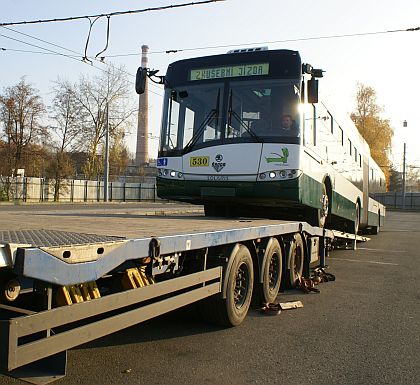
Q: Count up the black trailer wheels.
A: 3